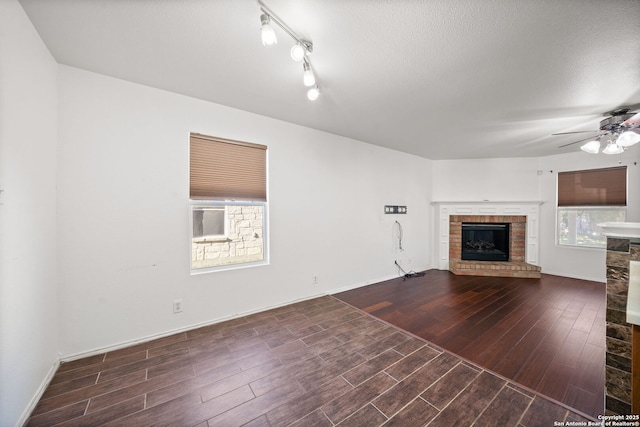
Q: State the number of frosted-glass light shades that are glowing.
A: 7